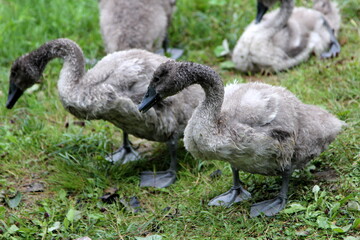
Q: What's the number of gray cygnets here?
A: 4